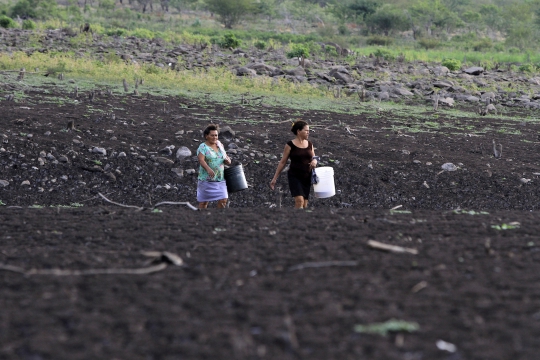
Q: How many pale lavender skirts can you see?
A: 1